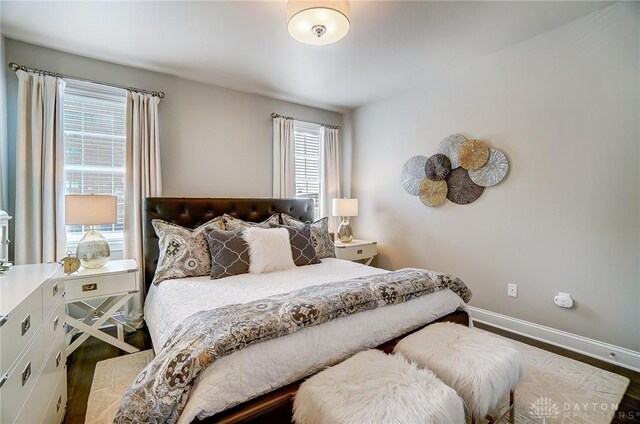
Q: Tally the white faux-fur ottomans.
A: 2